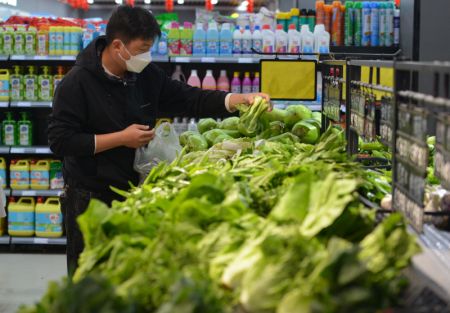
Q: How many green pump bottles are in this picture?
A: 5